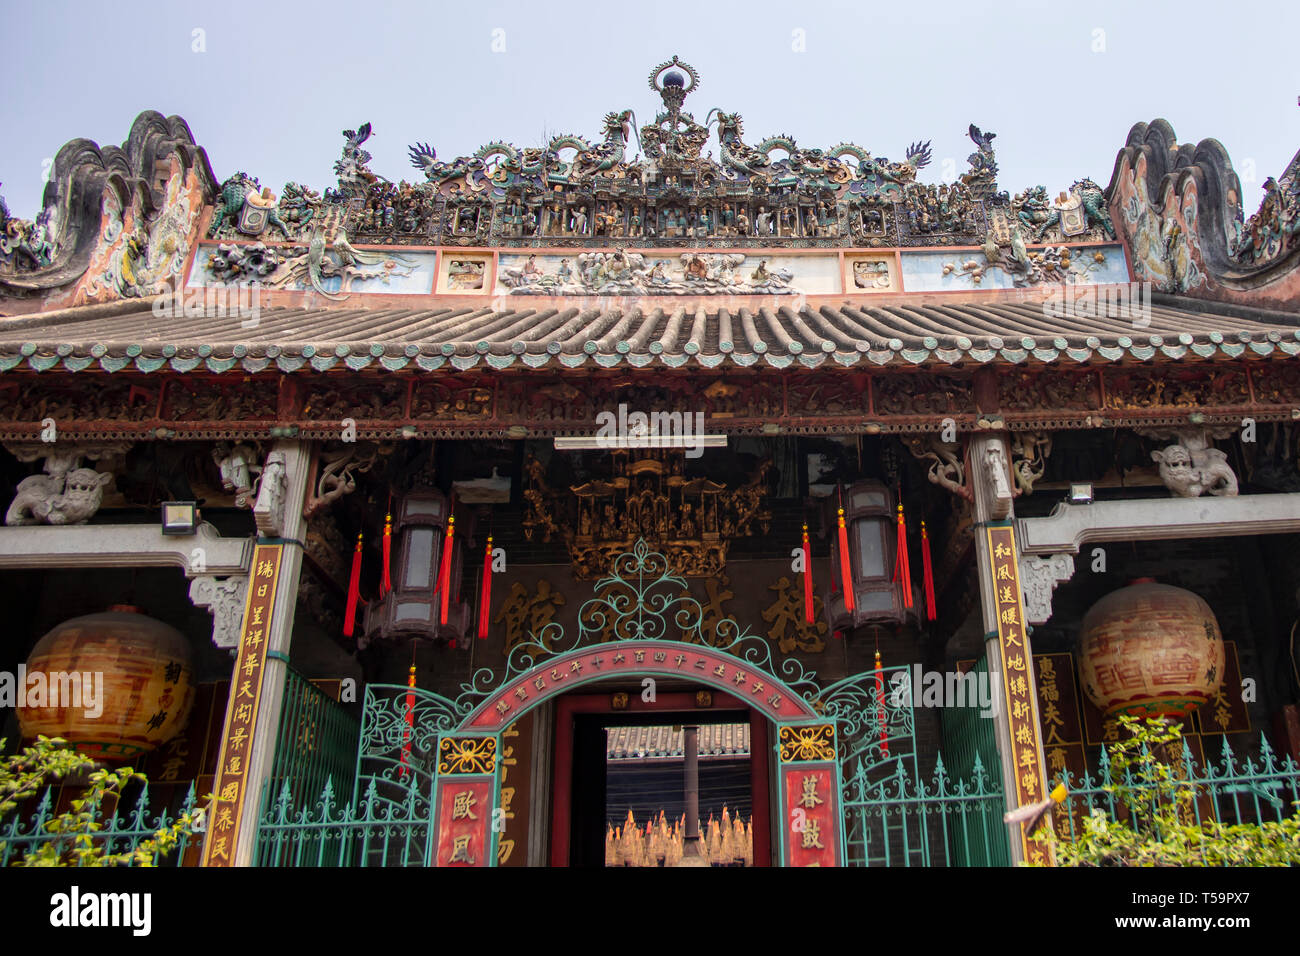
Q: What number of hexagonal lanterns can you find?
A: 2